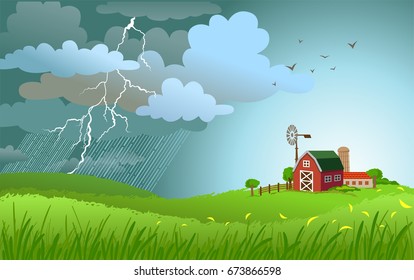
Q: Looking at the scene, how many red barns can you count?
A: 1